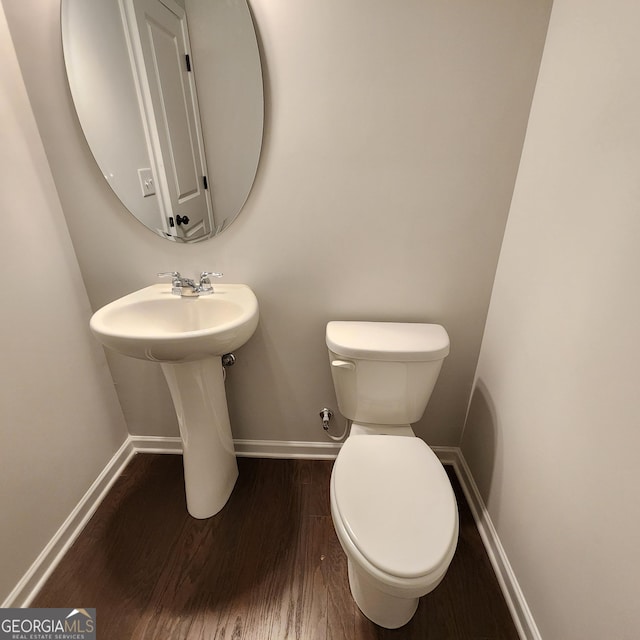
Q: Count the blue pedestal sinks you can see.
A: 0